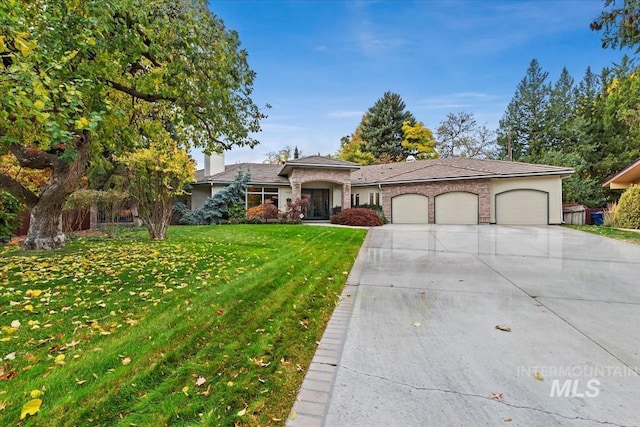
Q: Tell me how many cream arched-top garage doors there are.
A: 3